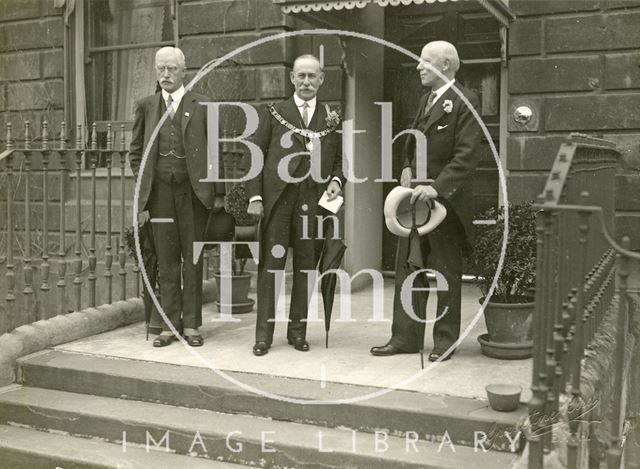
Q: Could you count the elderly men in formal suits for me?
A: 3